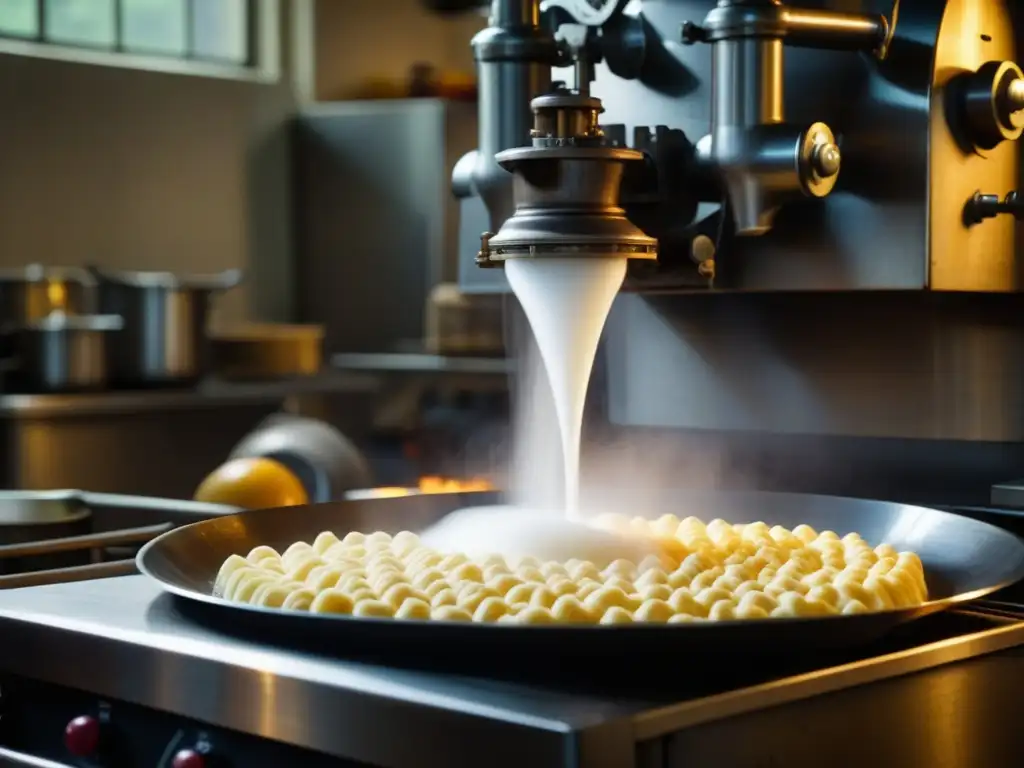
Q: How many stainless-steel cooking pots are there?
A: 3